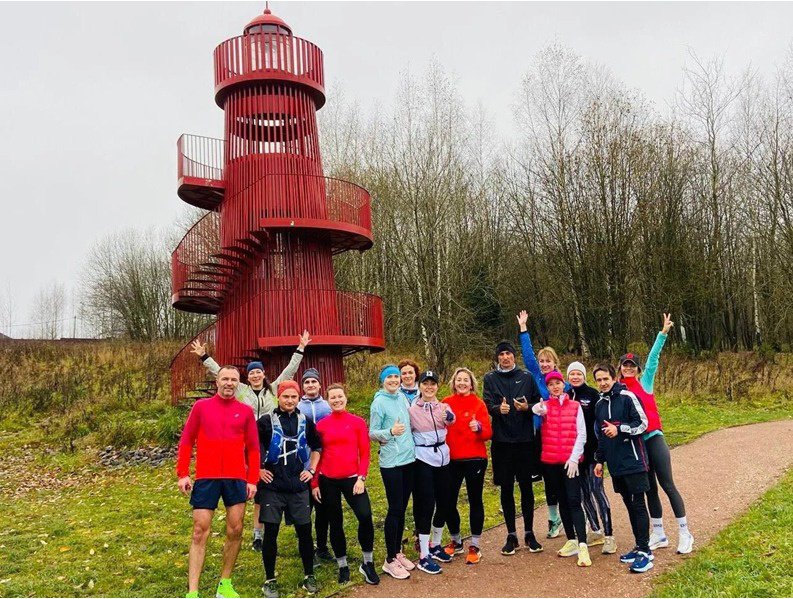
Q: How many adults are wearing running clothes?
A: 15